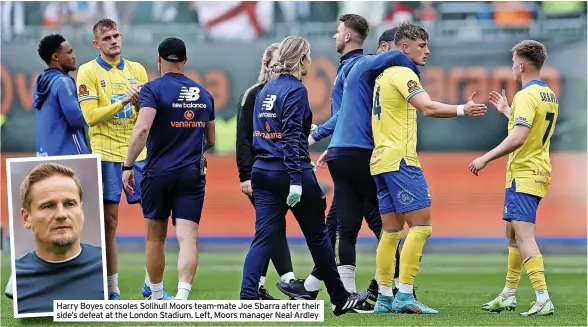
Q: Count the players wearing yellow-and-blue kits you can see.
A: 3